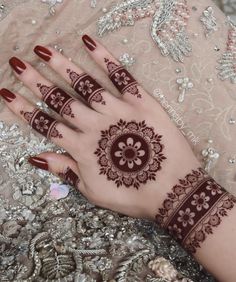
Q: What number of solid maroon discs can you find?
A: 1